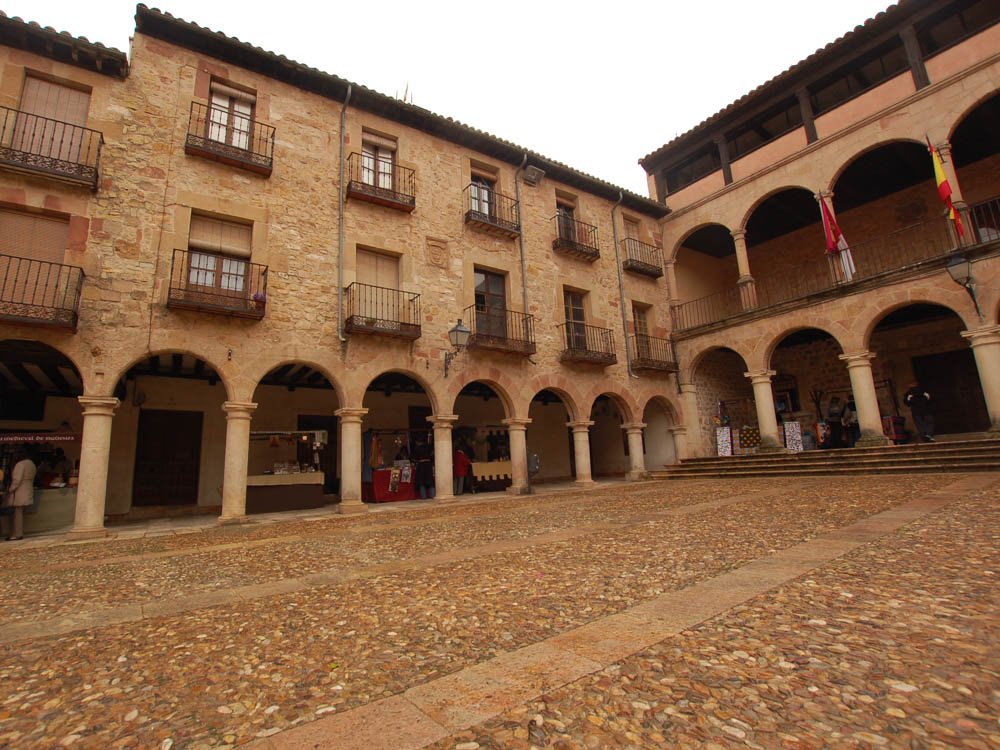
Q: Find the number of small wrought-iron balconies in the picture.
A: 12